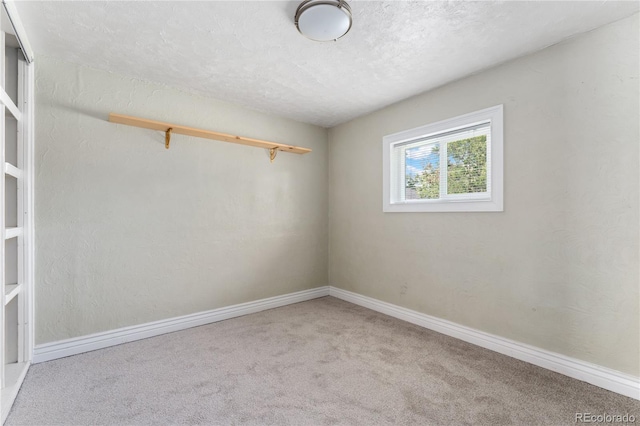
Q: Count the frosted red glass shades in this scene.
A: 0